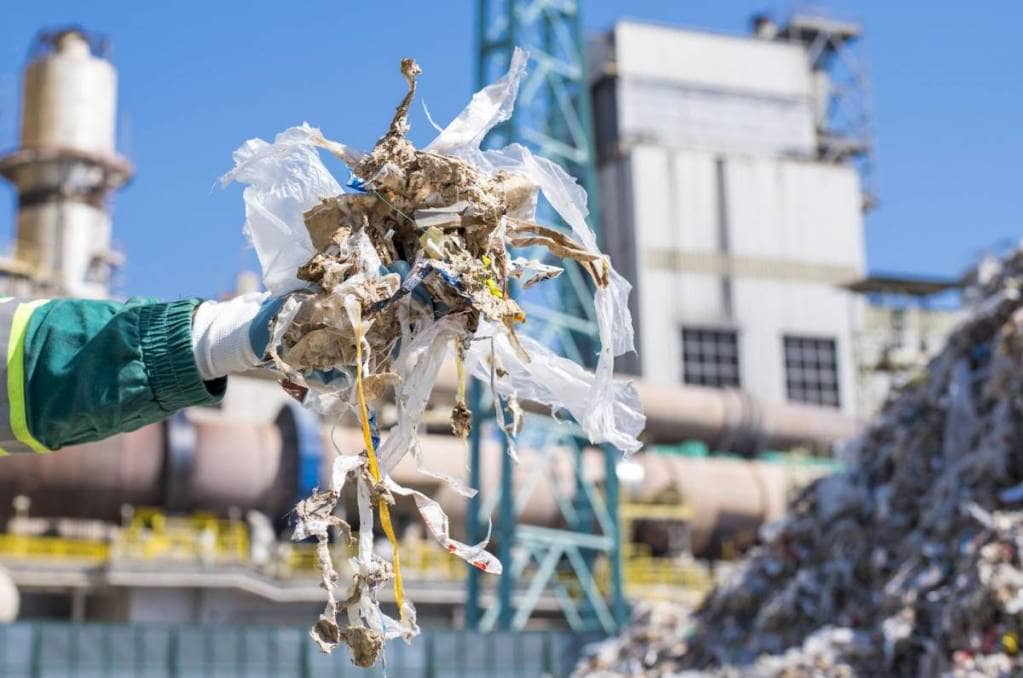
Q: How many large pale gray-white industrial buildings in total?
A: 1